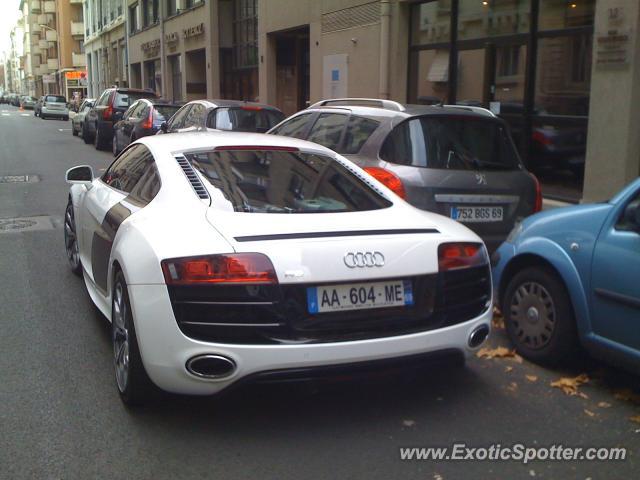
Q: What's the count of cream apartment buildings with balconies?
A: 1